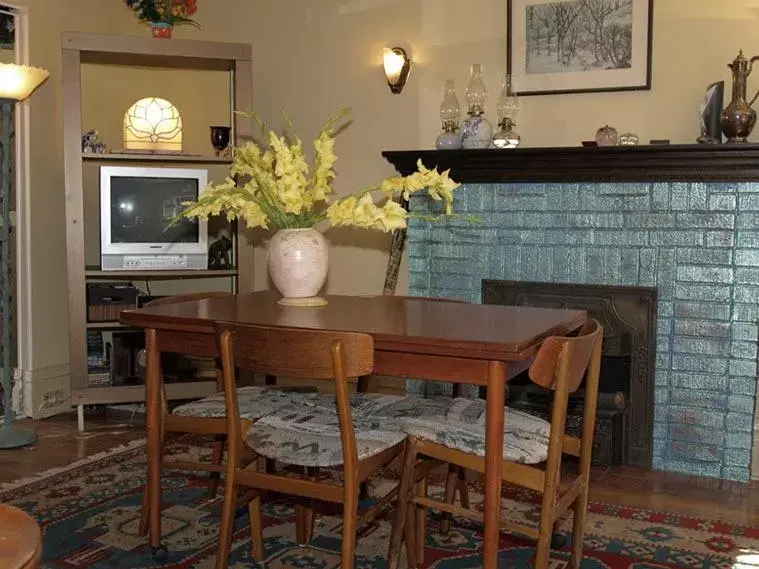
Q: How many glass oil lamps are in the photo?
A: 3